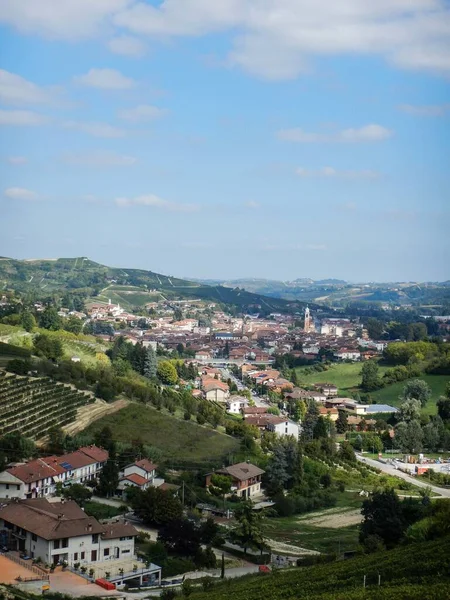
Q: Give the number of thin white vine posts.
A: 2